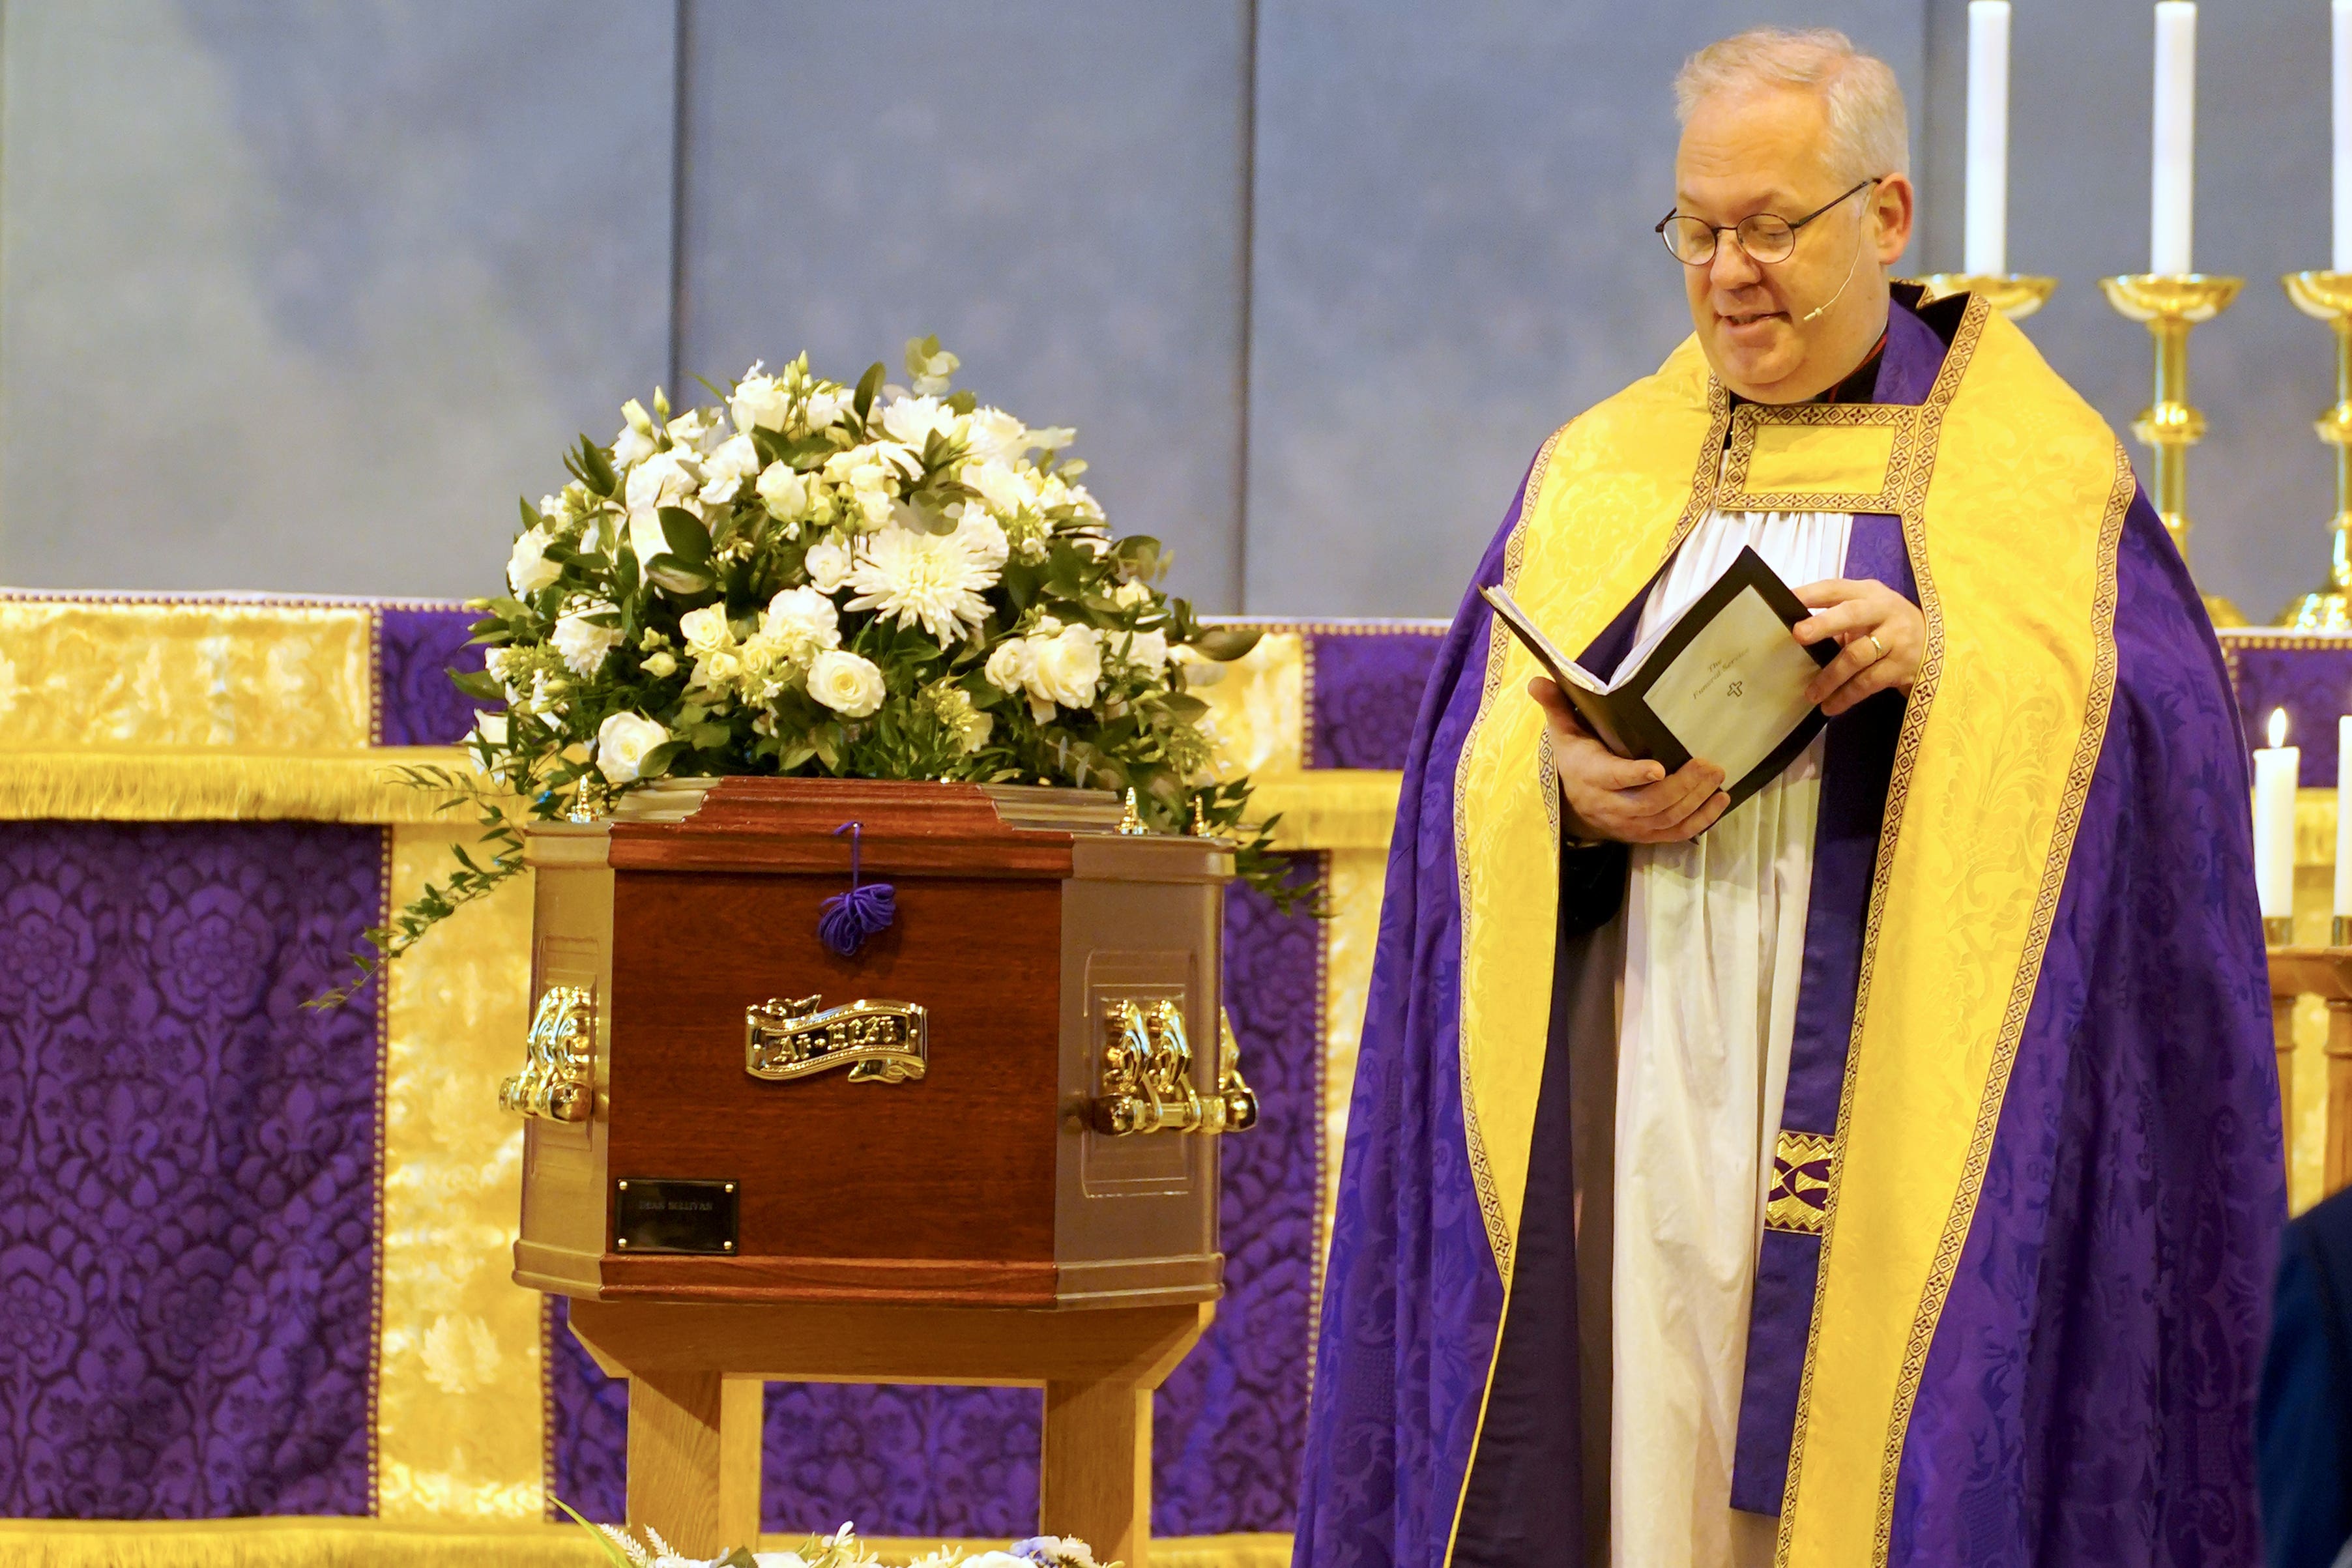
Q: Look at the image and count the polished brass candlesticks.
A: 3